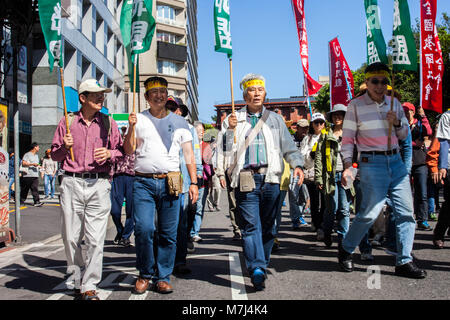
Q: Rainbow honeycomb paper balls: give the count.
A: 0